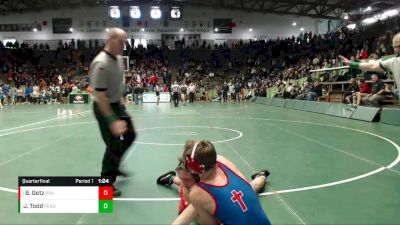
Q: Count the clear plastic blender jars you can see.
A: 0